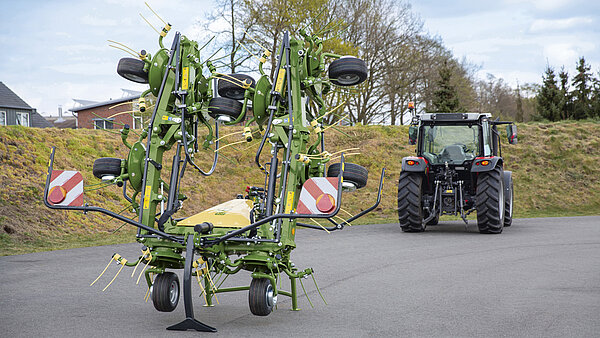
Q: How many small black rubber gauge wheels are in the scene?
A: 8